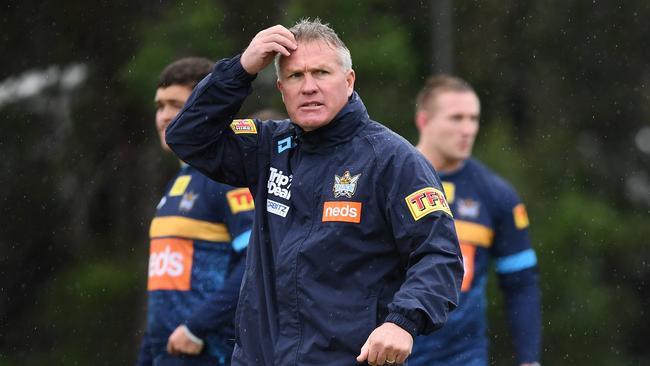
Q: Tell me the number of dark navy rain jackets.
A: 1